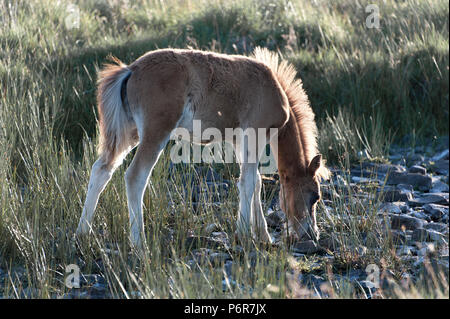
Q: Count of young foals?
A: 1